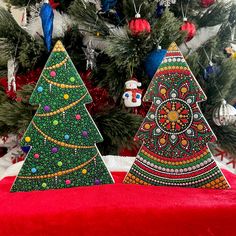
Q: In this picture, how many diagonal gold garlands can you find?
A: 5